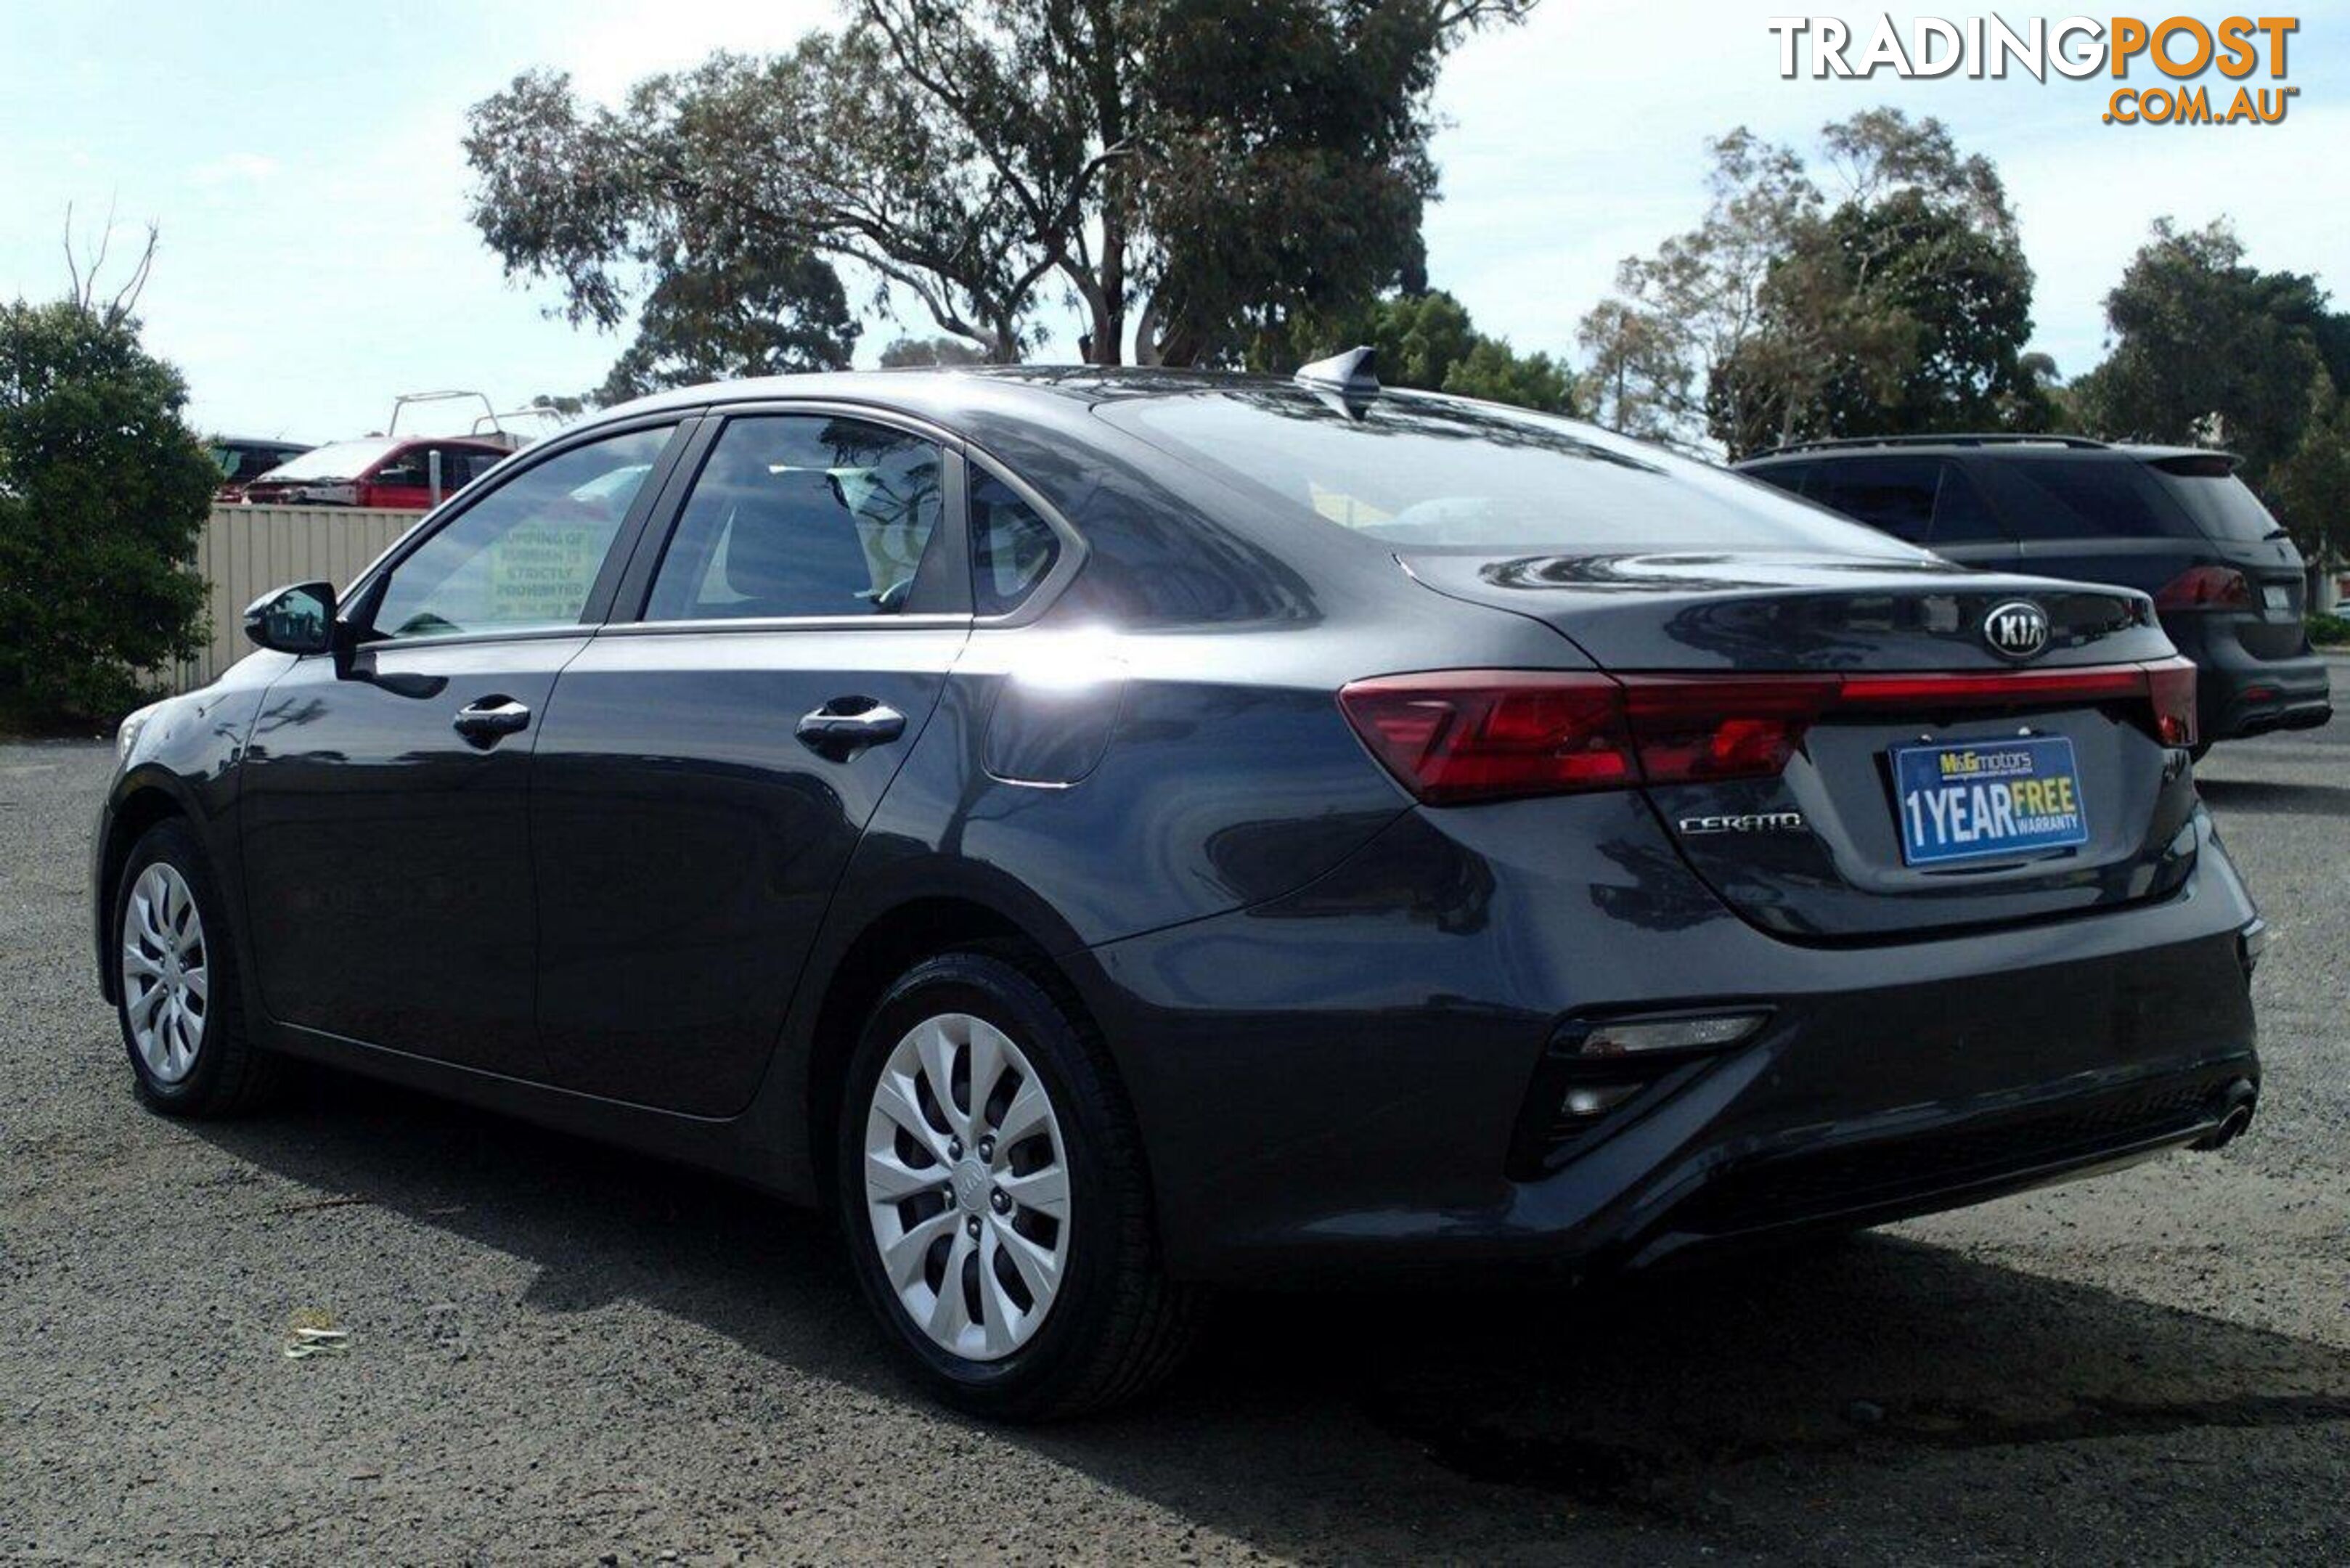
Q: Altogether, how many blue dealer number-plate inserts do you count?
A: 1